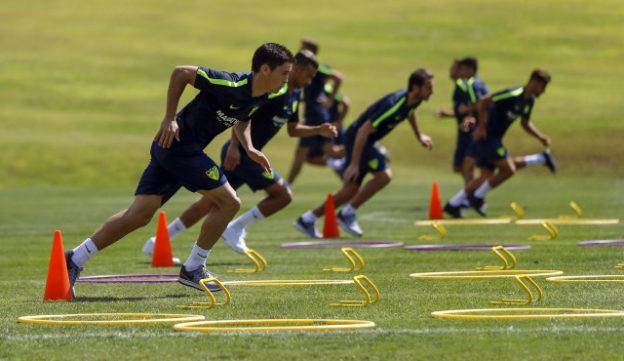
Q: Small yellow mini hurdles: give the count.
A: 10